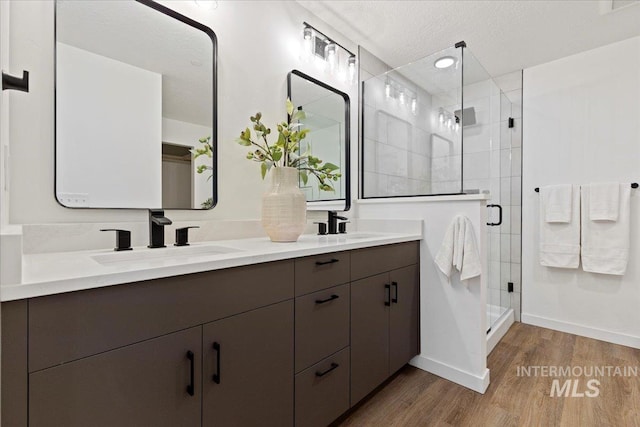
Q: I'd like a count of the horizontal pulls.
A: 3